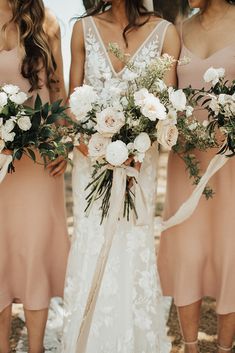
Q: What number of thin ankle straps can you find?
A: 2